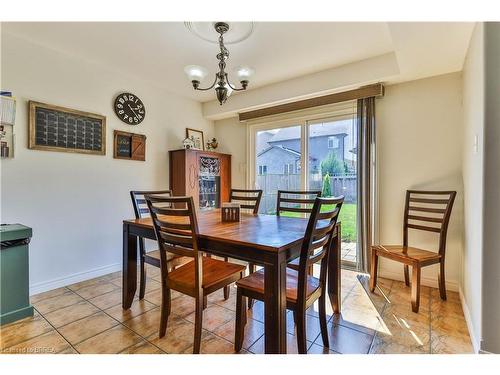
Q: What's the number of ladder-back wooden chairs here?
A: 6